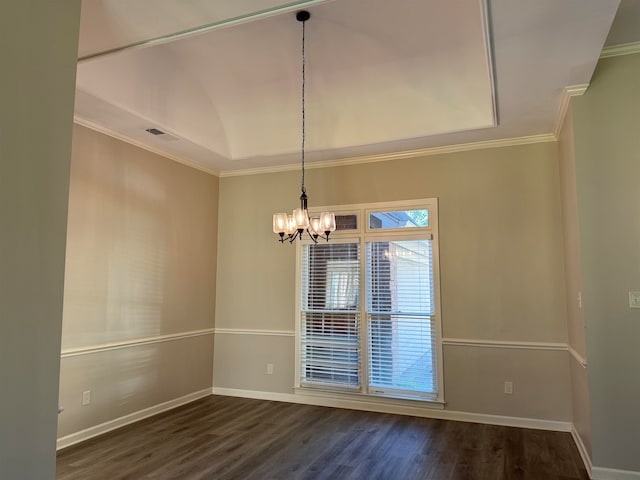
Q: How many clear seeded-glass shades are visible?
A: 5